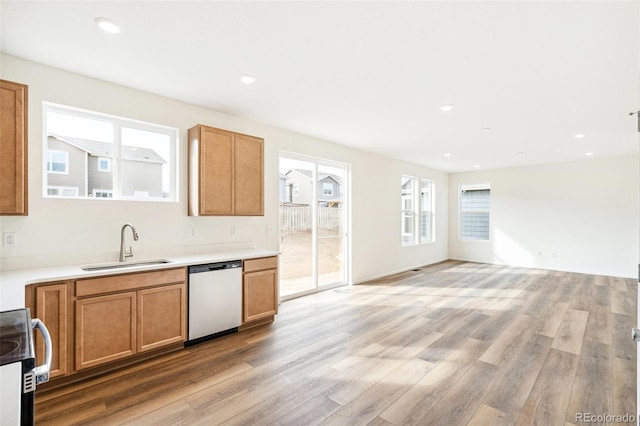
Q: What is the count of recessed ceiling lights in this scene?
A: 7